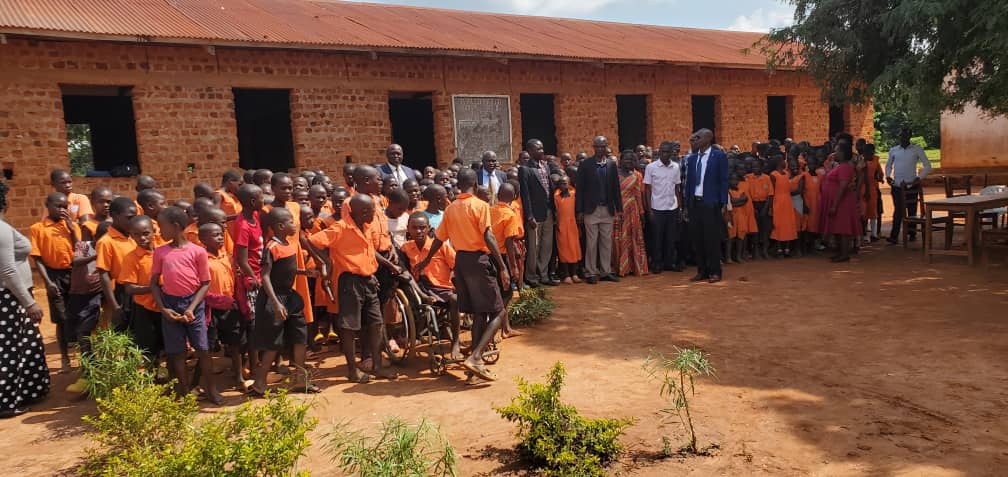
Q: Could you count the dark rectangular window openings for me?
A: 8